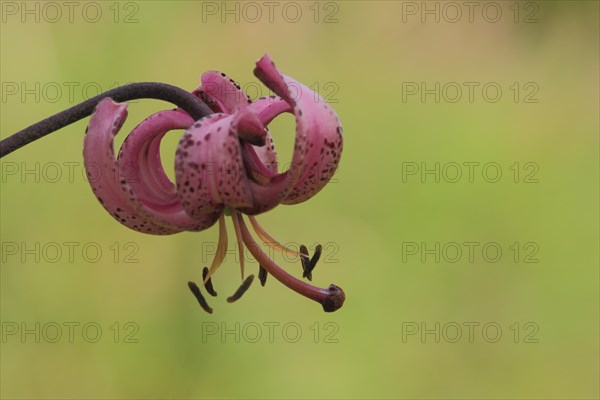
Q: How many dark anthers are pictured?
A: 6